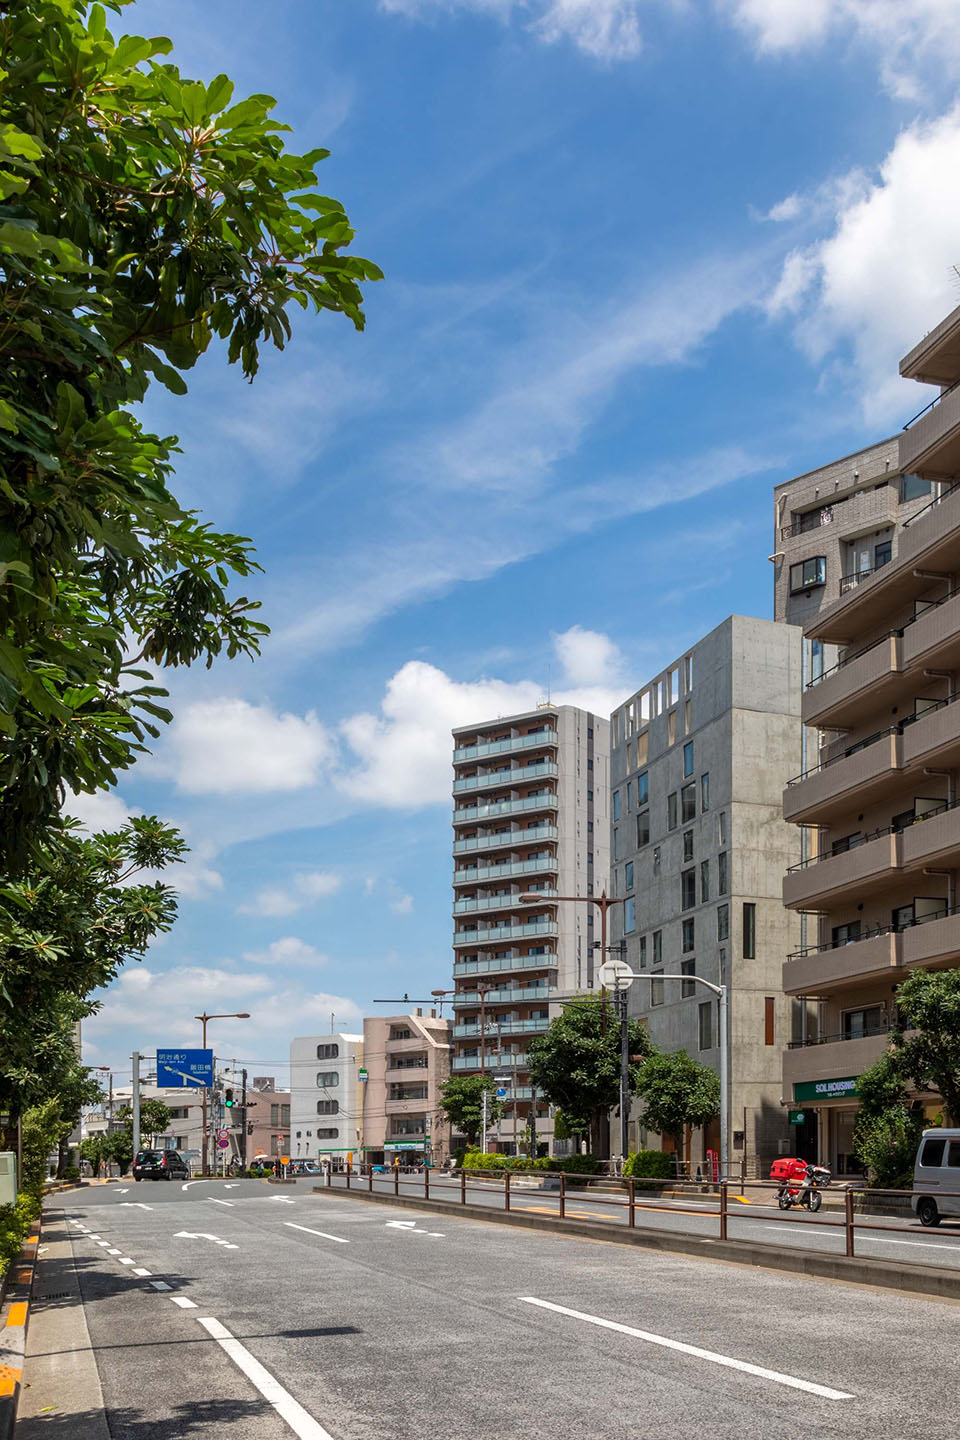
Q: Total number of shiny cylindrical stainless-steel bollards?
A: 0